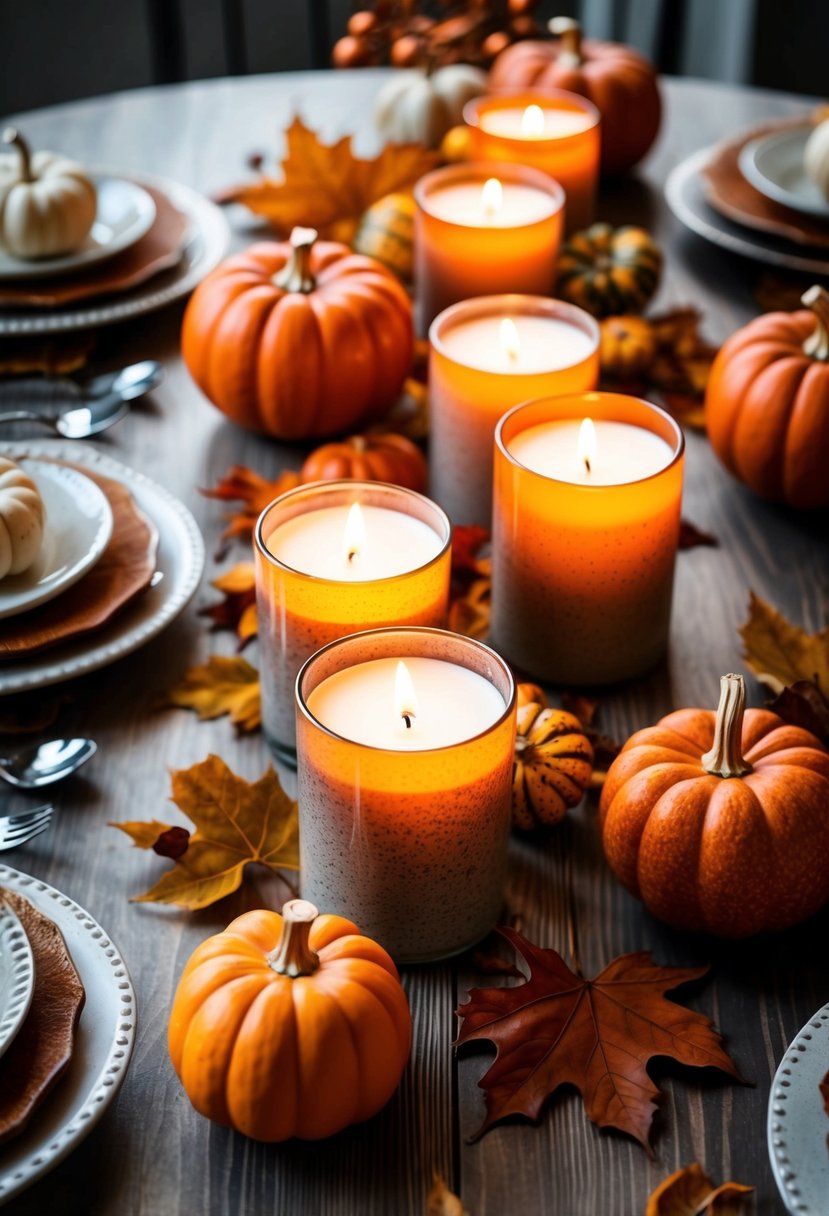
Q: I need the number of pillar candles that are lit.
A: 6